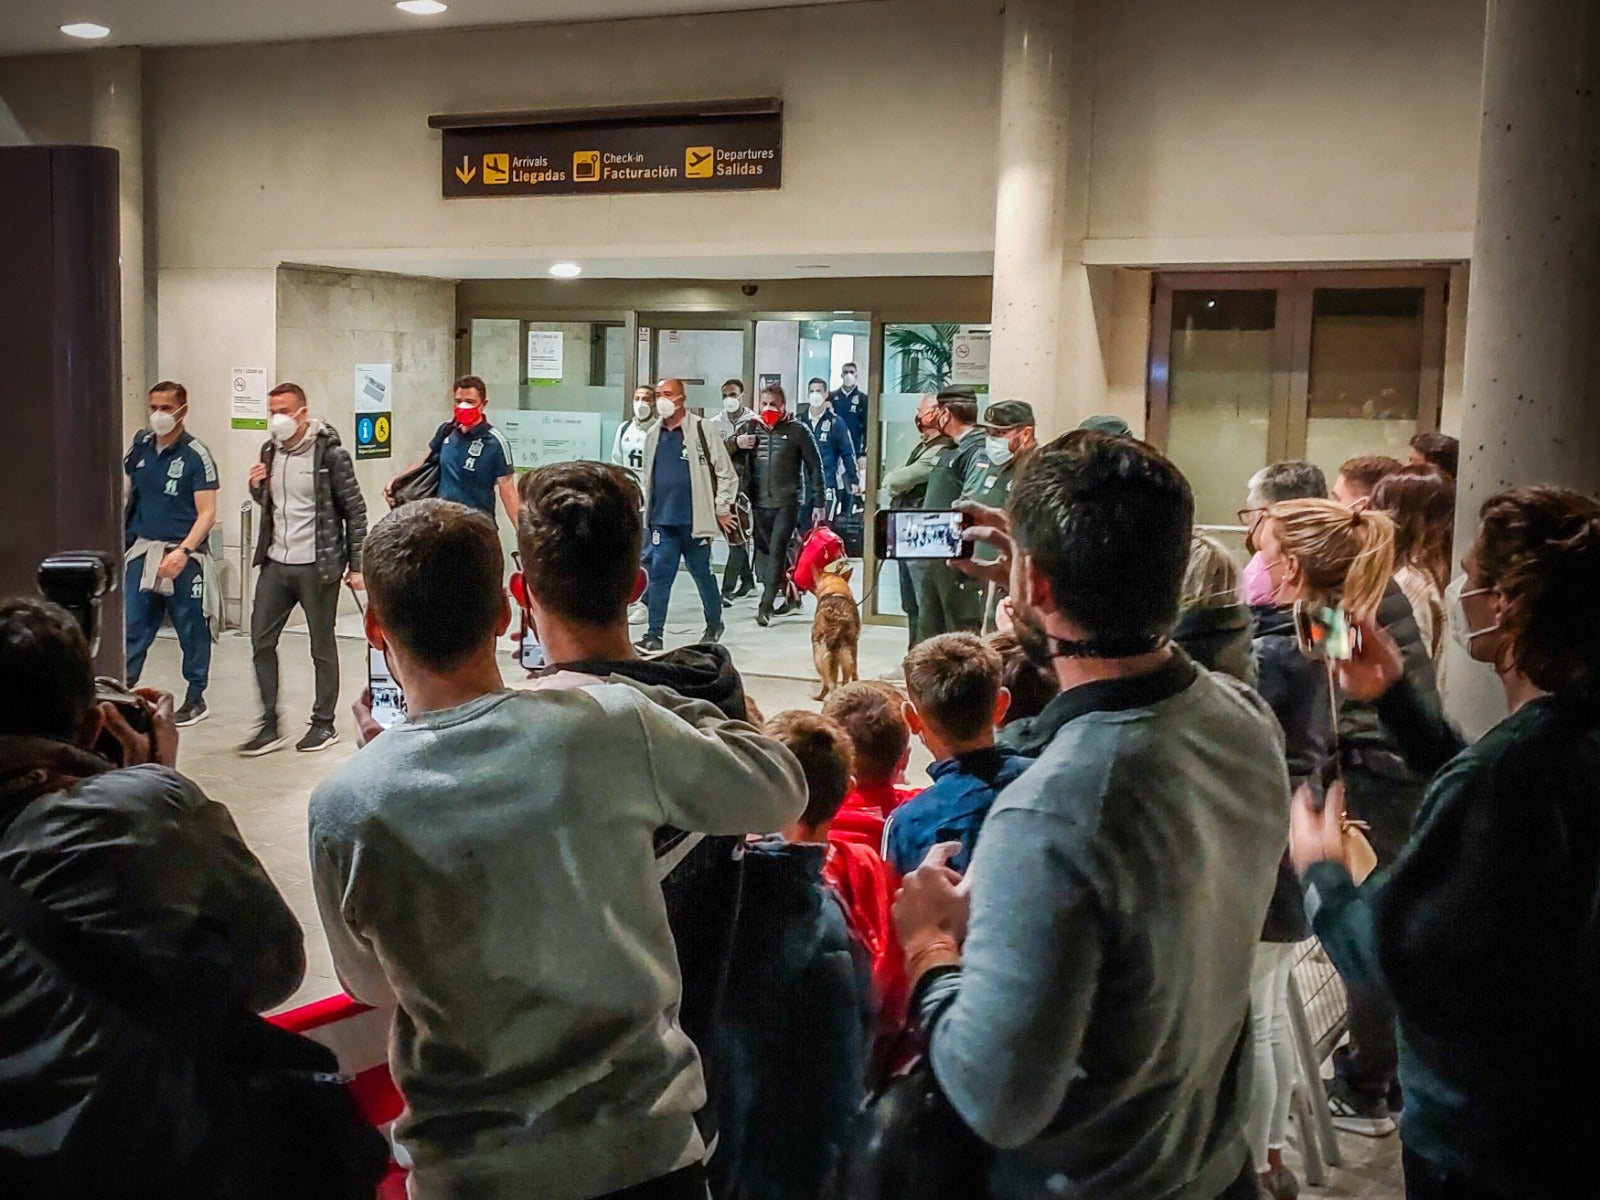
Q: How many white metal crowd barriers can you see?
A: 1